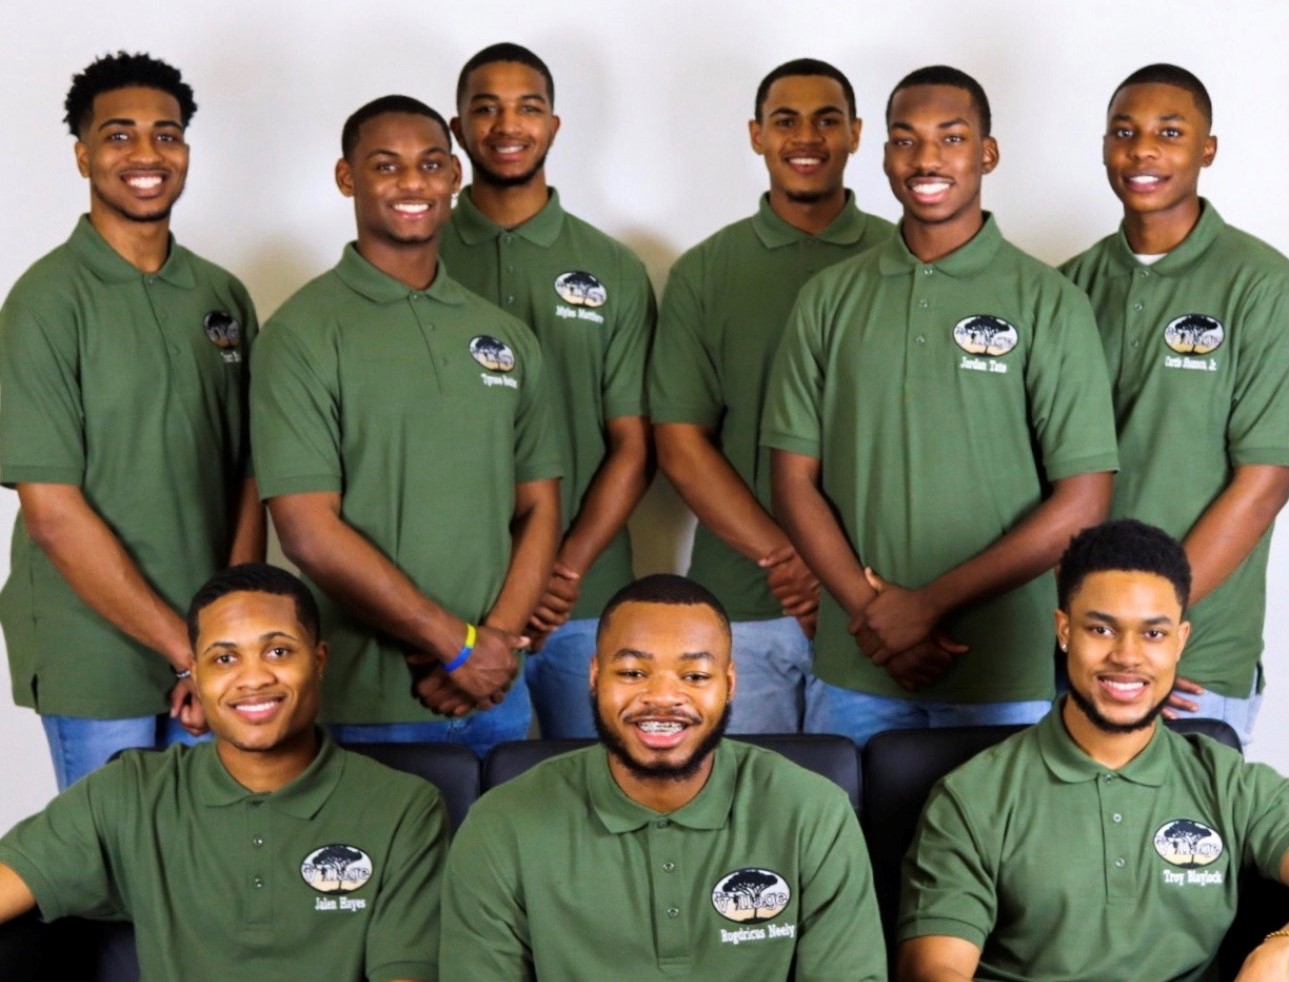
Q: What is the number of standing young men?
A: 6